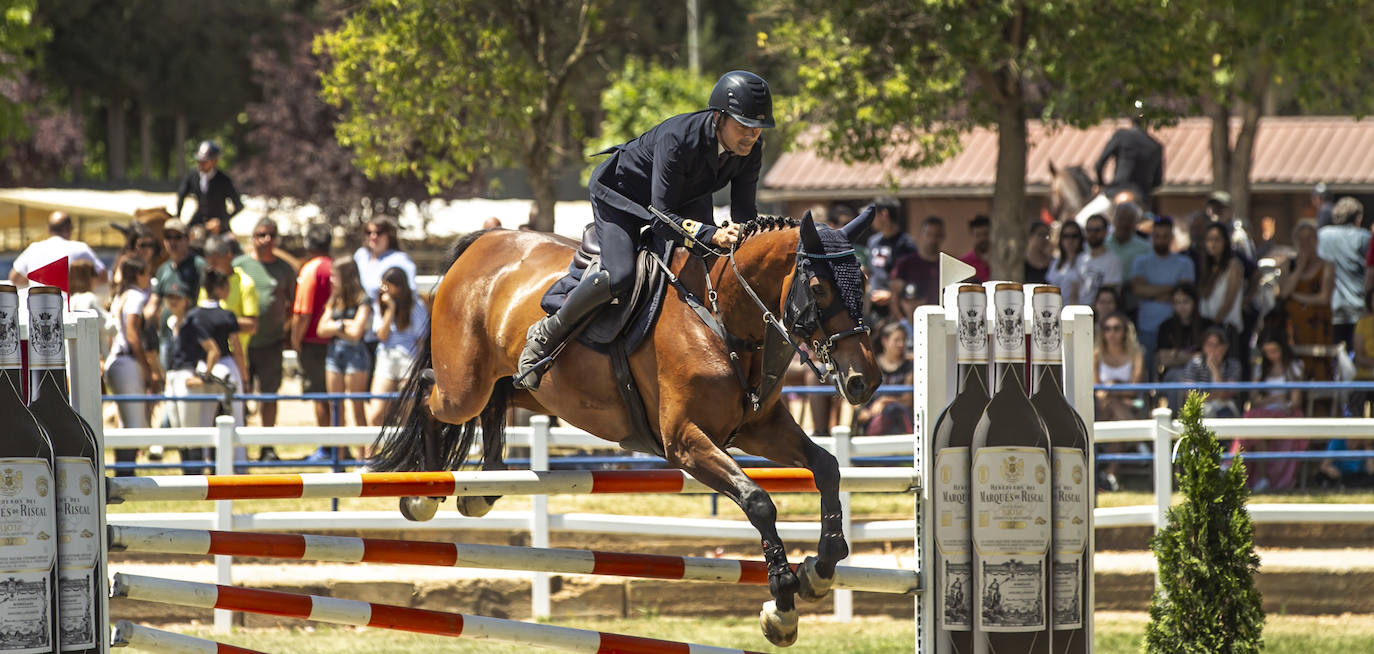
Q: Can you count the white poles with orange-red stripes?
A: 4